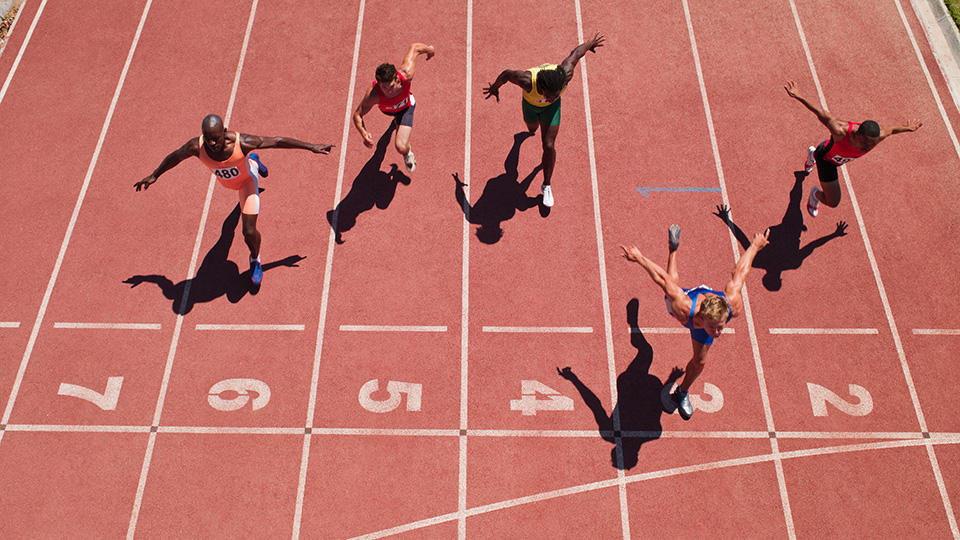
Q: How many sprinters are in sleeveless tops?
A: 5